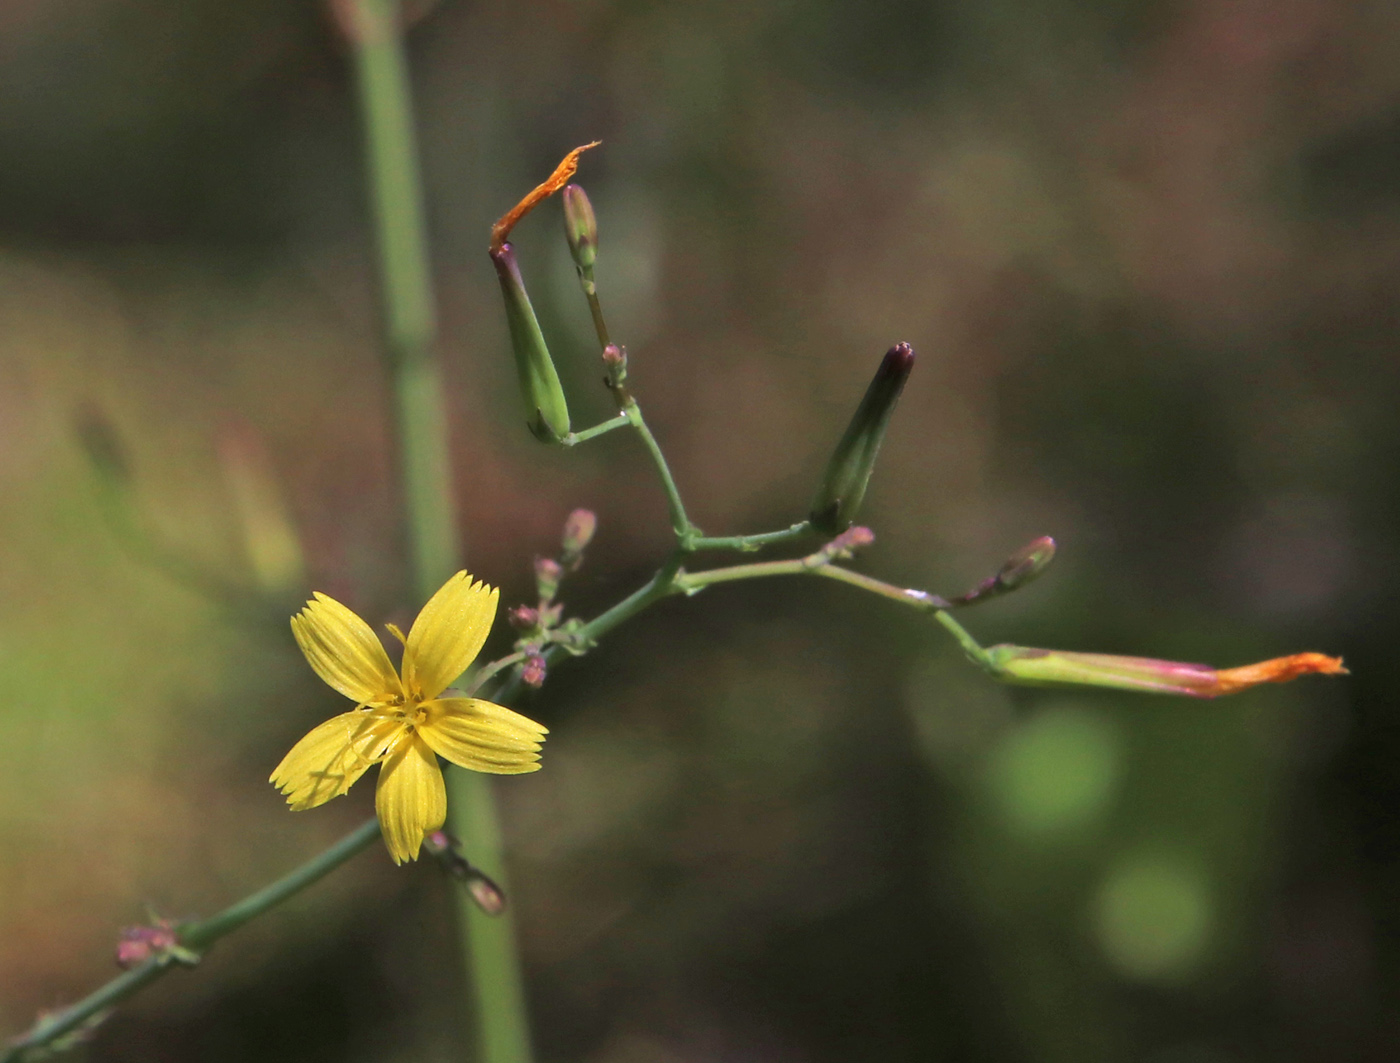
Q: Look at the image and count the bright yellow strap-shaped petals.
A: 5